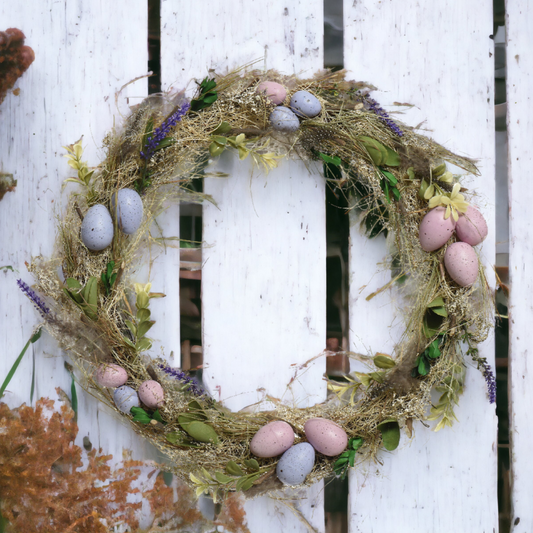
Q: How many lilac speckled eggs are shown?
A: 6